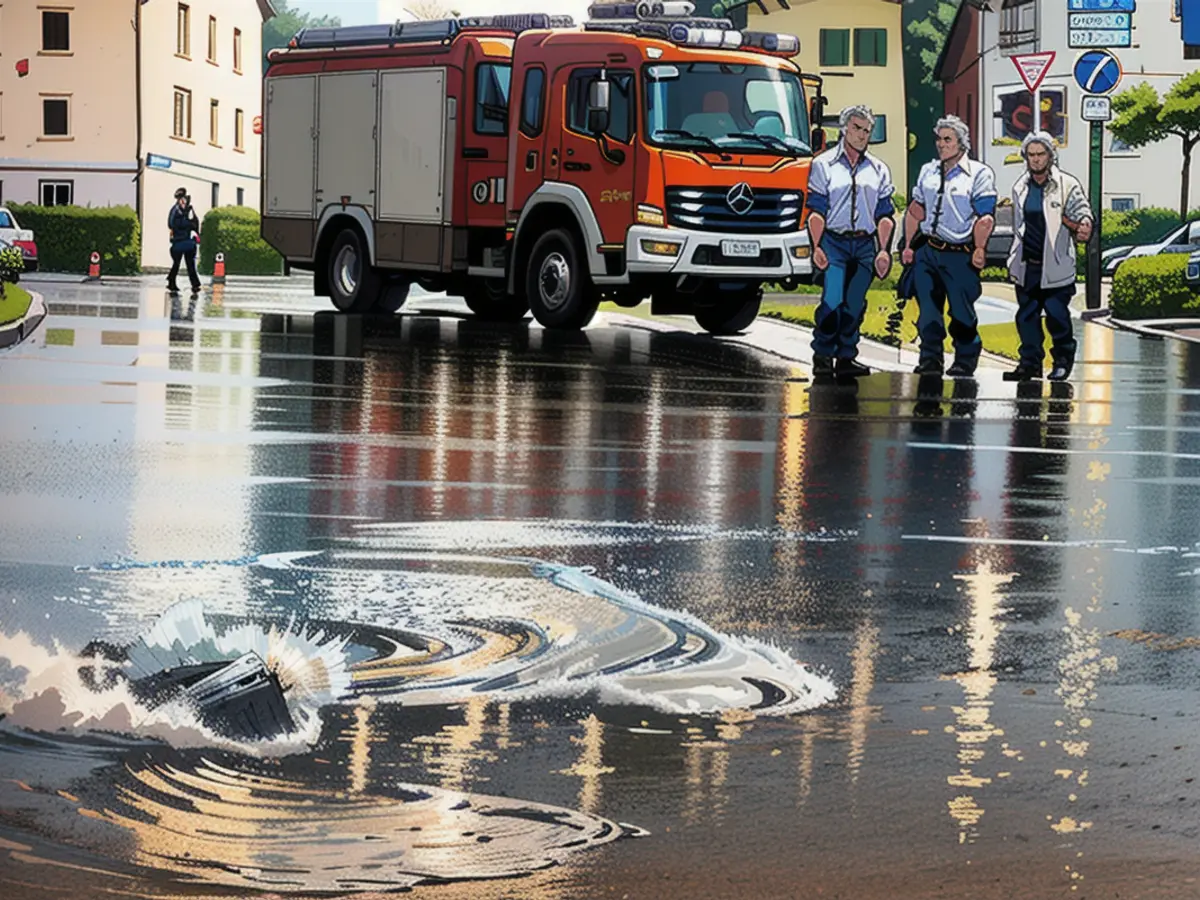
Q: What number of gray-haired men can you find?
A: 3